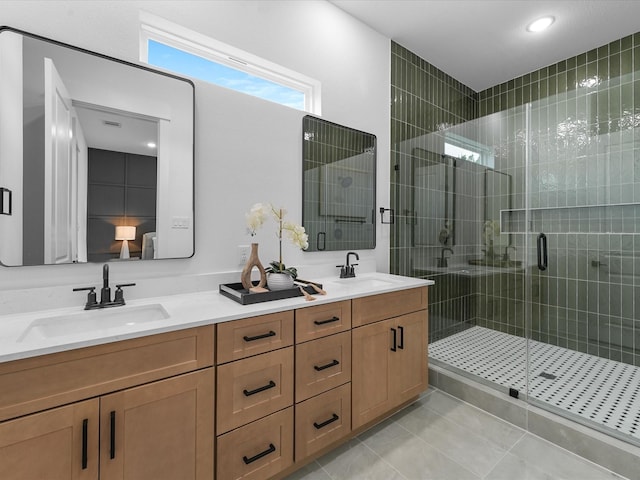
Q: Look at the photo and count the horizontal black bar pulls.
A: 6